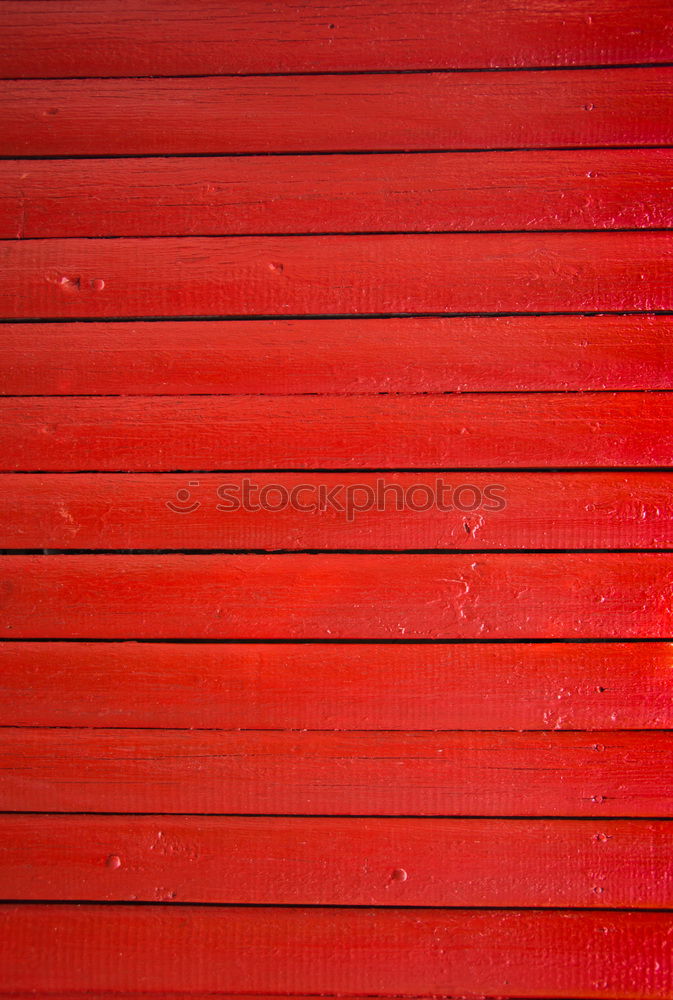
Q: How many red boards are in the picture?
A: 12